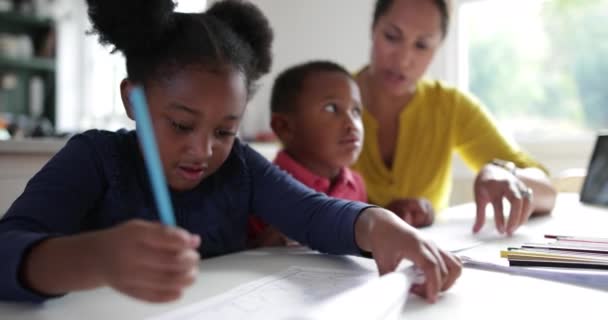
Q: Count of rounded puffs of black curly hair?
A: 2